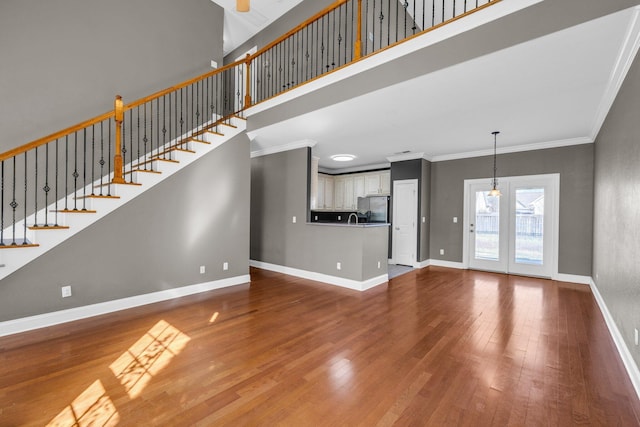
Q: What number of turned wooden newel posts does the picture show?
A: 3